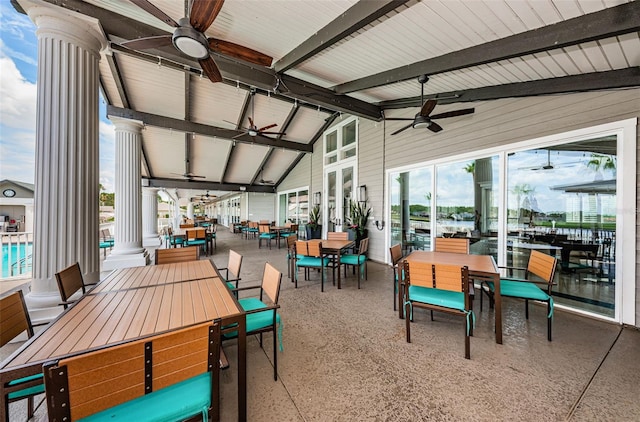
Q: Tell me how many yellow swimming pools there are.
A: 0